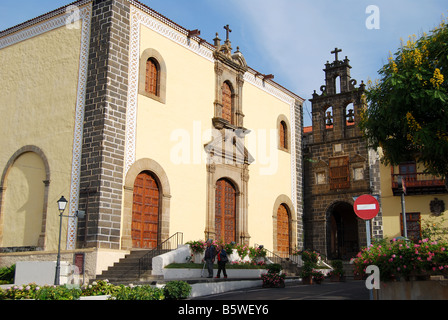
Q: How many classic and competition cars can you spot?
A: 0